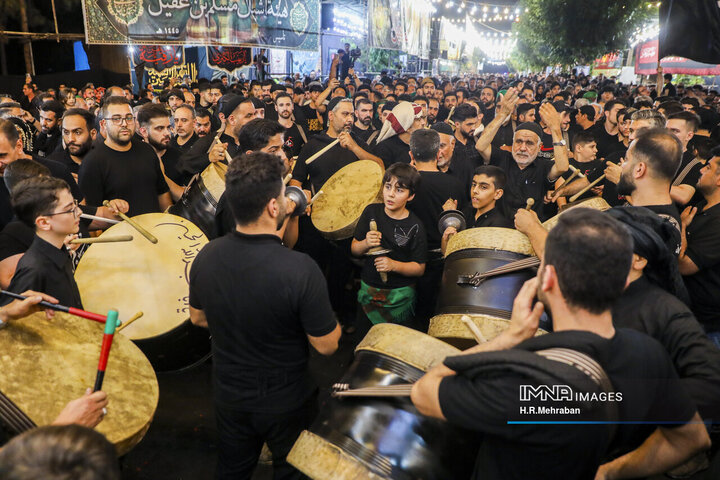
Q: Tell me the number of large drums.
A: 7